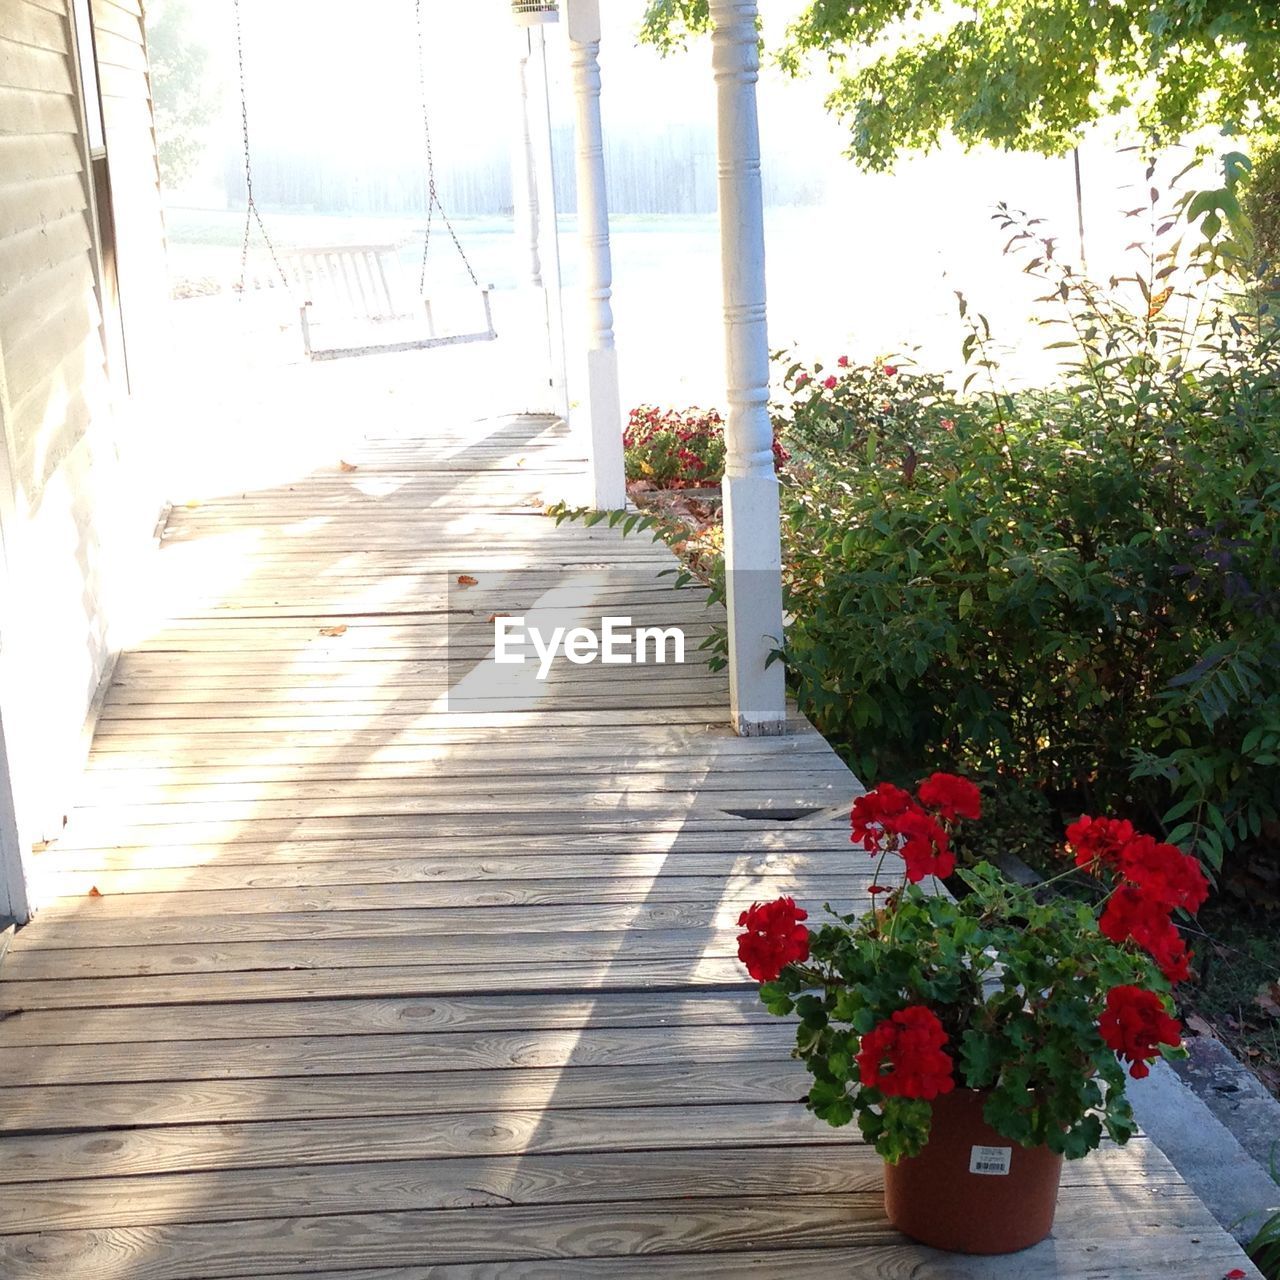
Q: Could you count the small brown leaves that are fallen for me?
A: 5